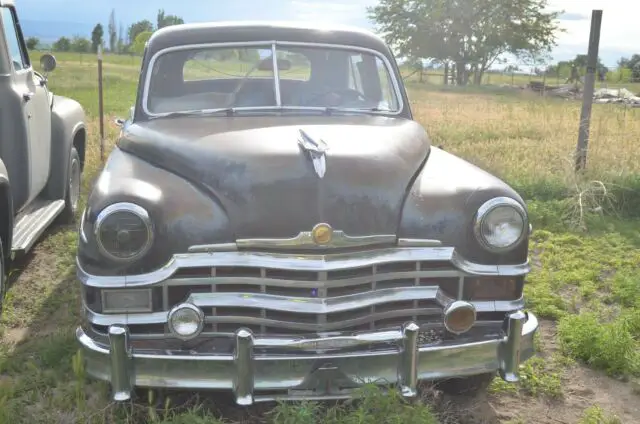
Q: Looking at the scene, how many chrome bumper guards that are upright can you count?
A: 4